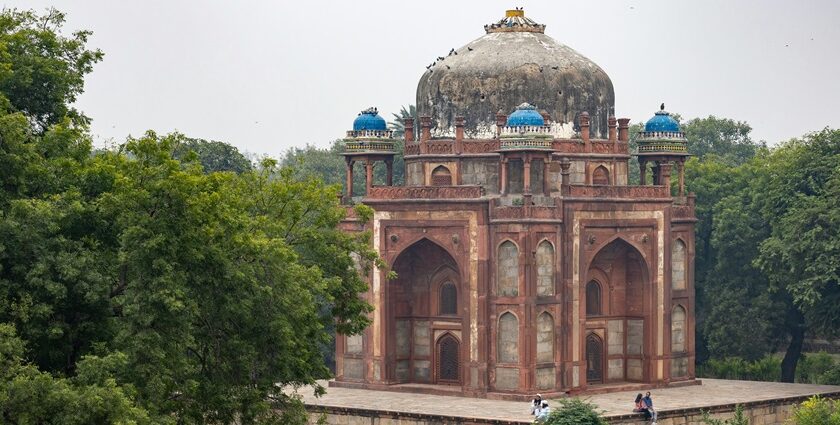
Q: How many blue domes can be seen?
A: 3